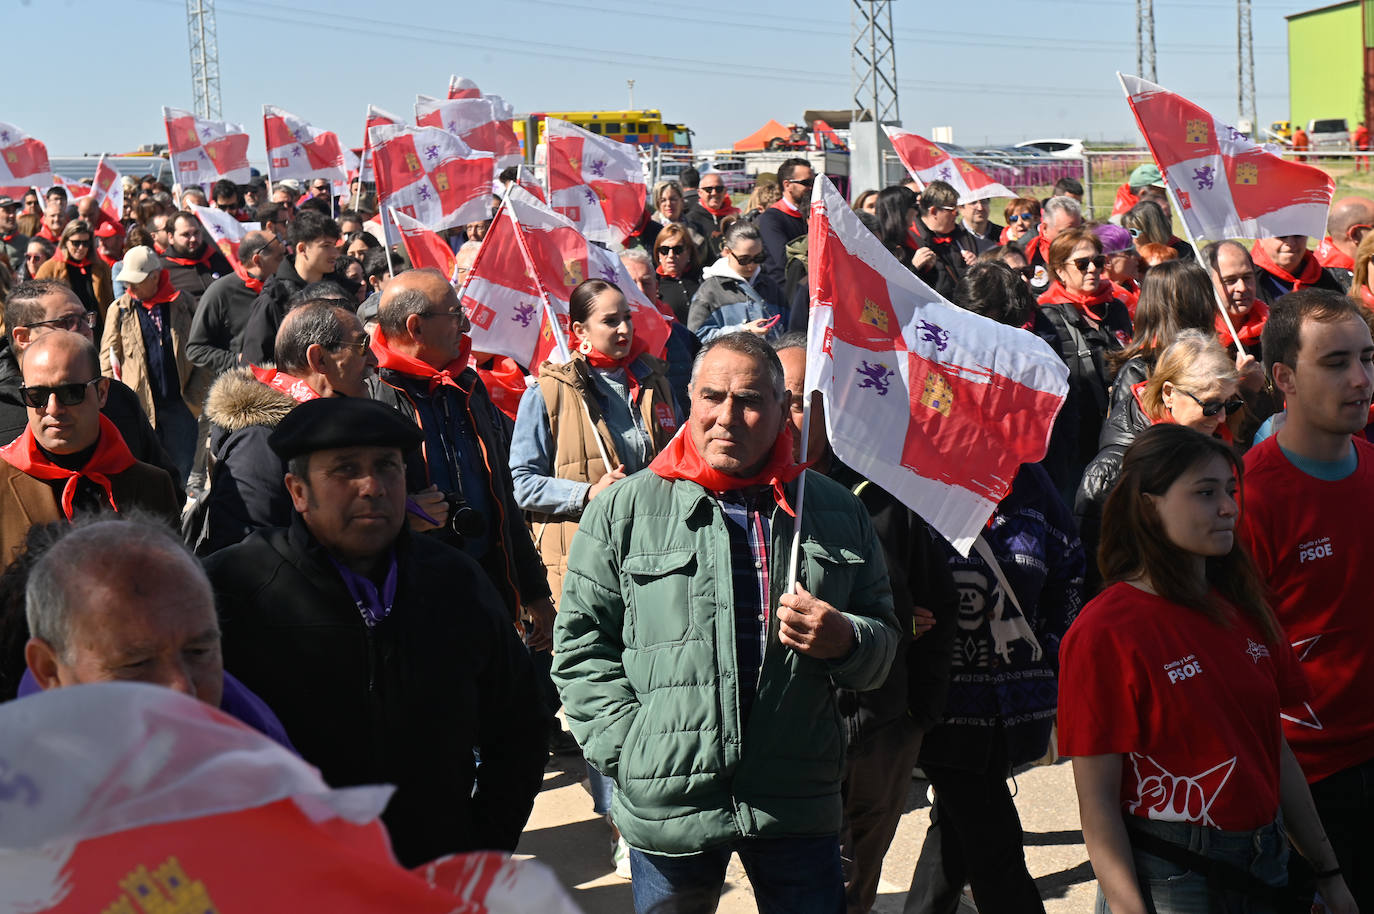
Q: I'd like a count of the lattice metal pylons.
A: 4